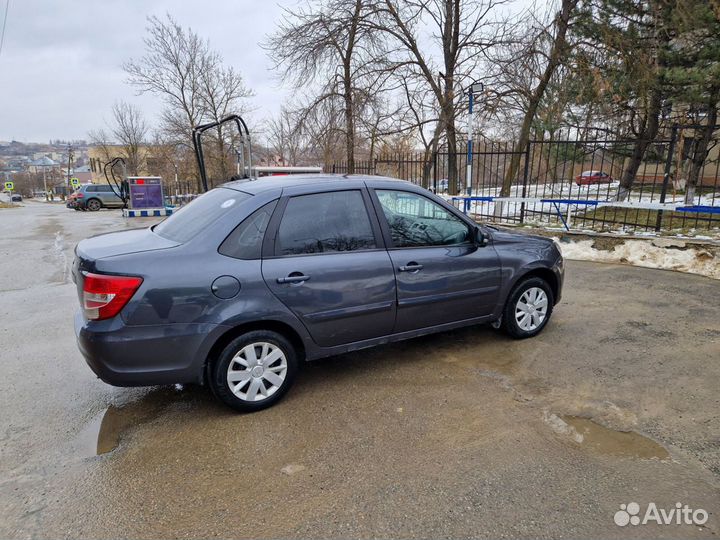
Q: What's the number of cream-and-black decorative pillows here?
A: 0